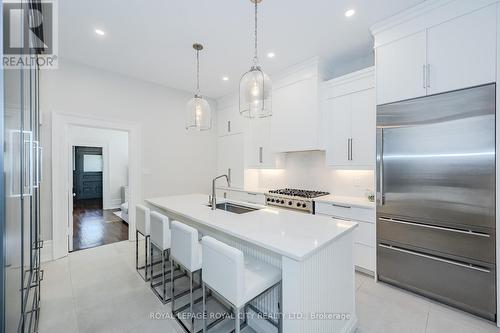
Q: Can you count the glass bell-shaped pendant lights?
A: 2